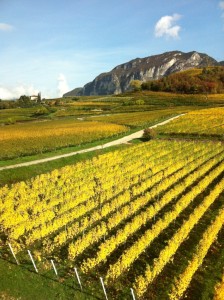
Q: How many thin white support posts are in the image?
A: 6